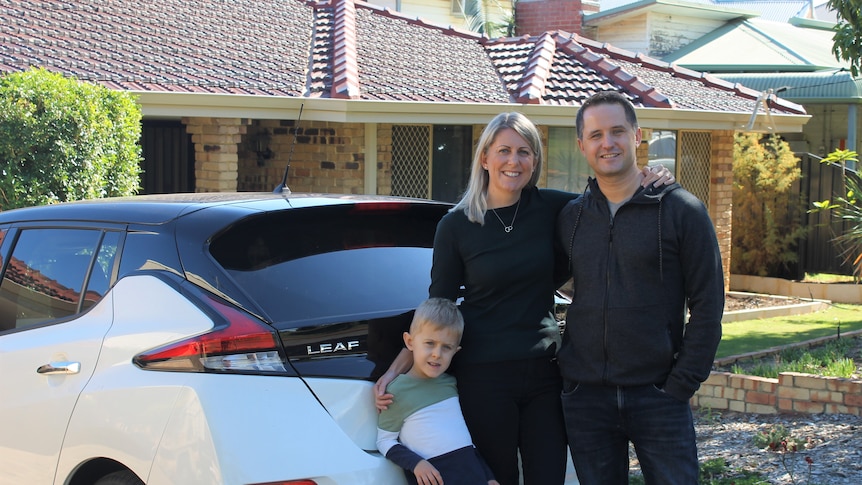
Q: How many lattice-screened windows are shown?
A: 2